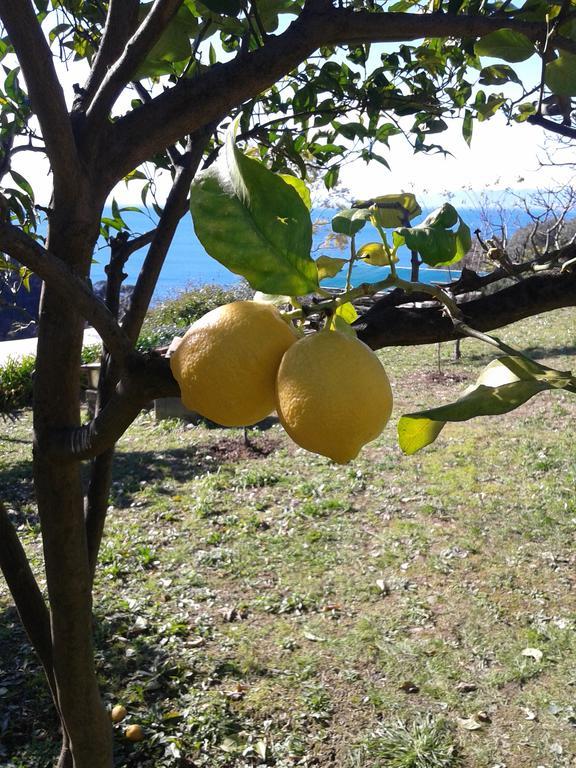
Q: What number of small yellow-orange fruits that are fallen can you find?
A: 2